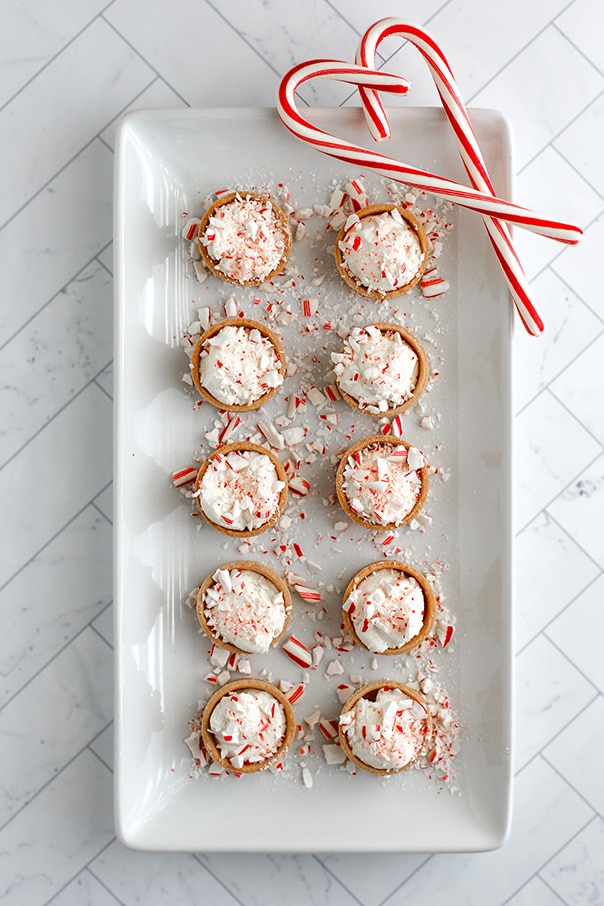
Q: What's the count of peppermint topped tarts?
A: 10